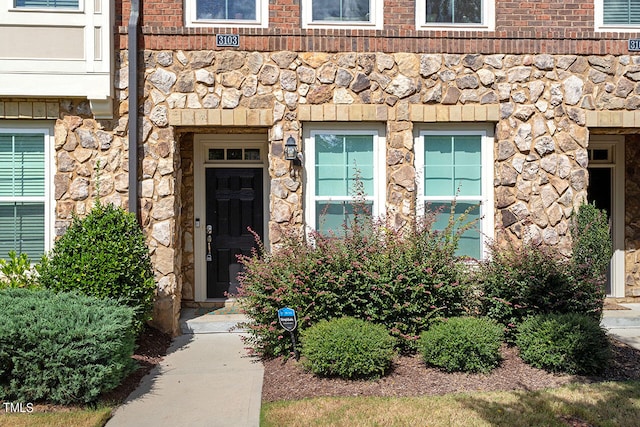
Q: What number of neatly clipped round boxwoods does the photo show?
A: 3